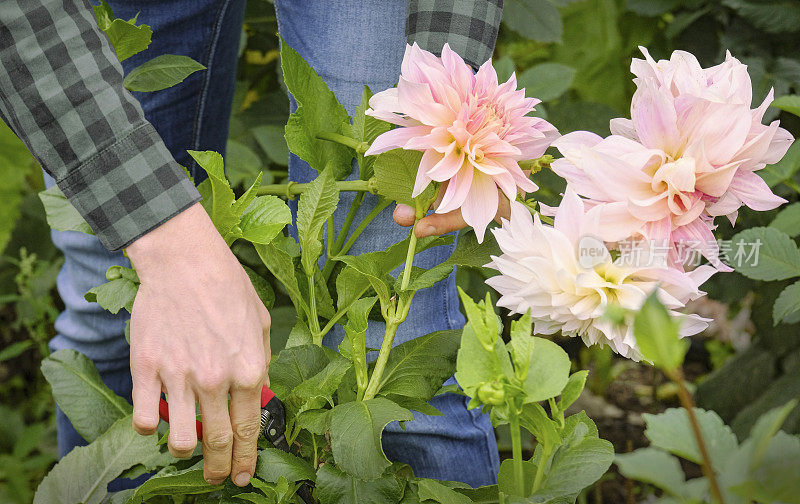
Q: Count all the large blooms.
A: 3